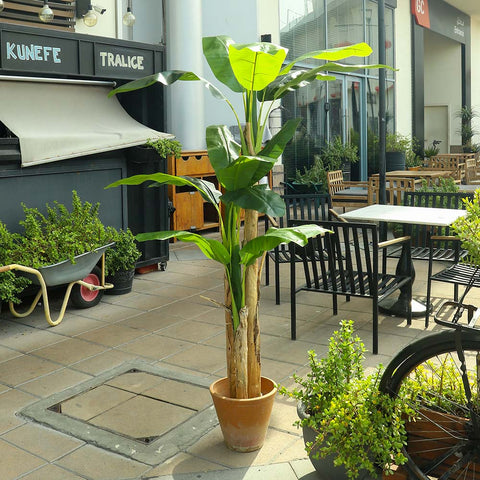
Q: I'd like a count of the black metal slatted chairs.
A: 4